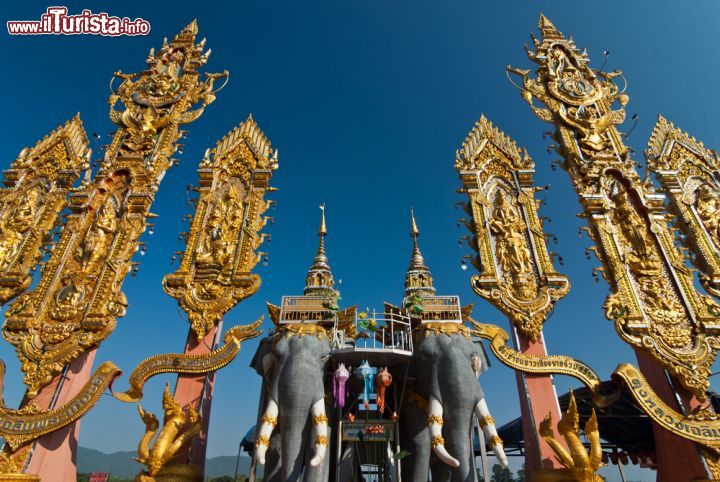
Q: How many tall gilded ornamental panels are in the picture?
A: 6